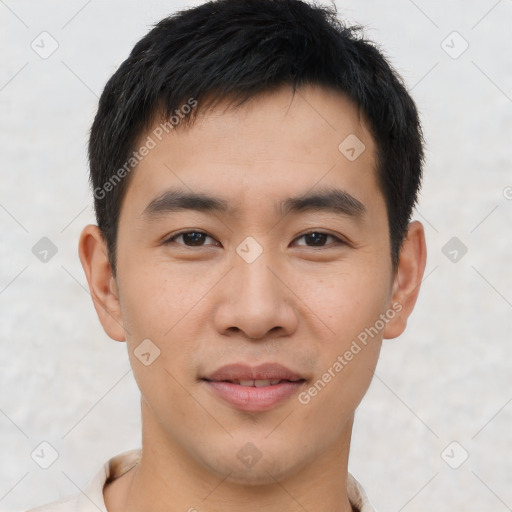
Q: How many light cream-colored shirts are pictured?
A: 1